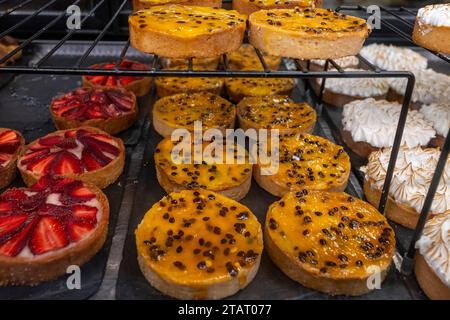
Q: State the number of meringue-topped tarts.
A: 9